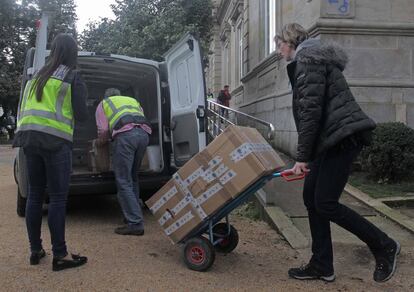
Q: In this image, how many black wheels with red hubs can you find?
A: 2